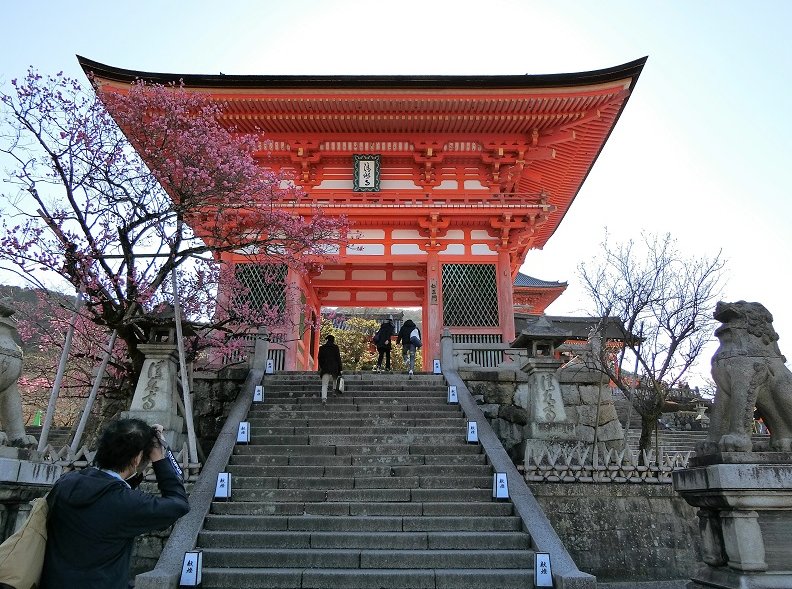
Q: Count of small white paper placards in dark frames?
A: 10